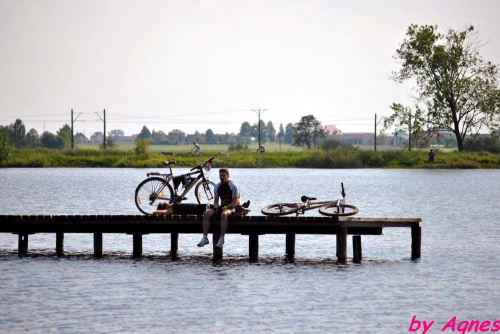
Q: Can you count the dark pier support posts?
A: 11